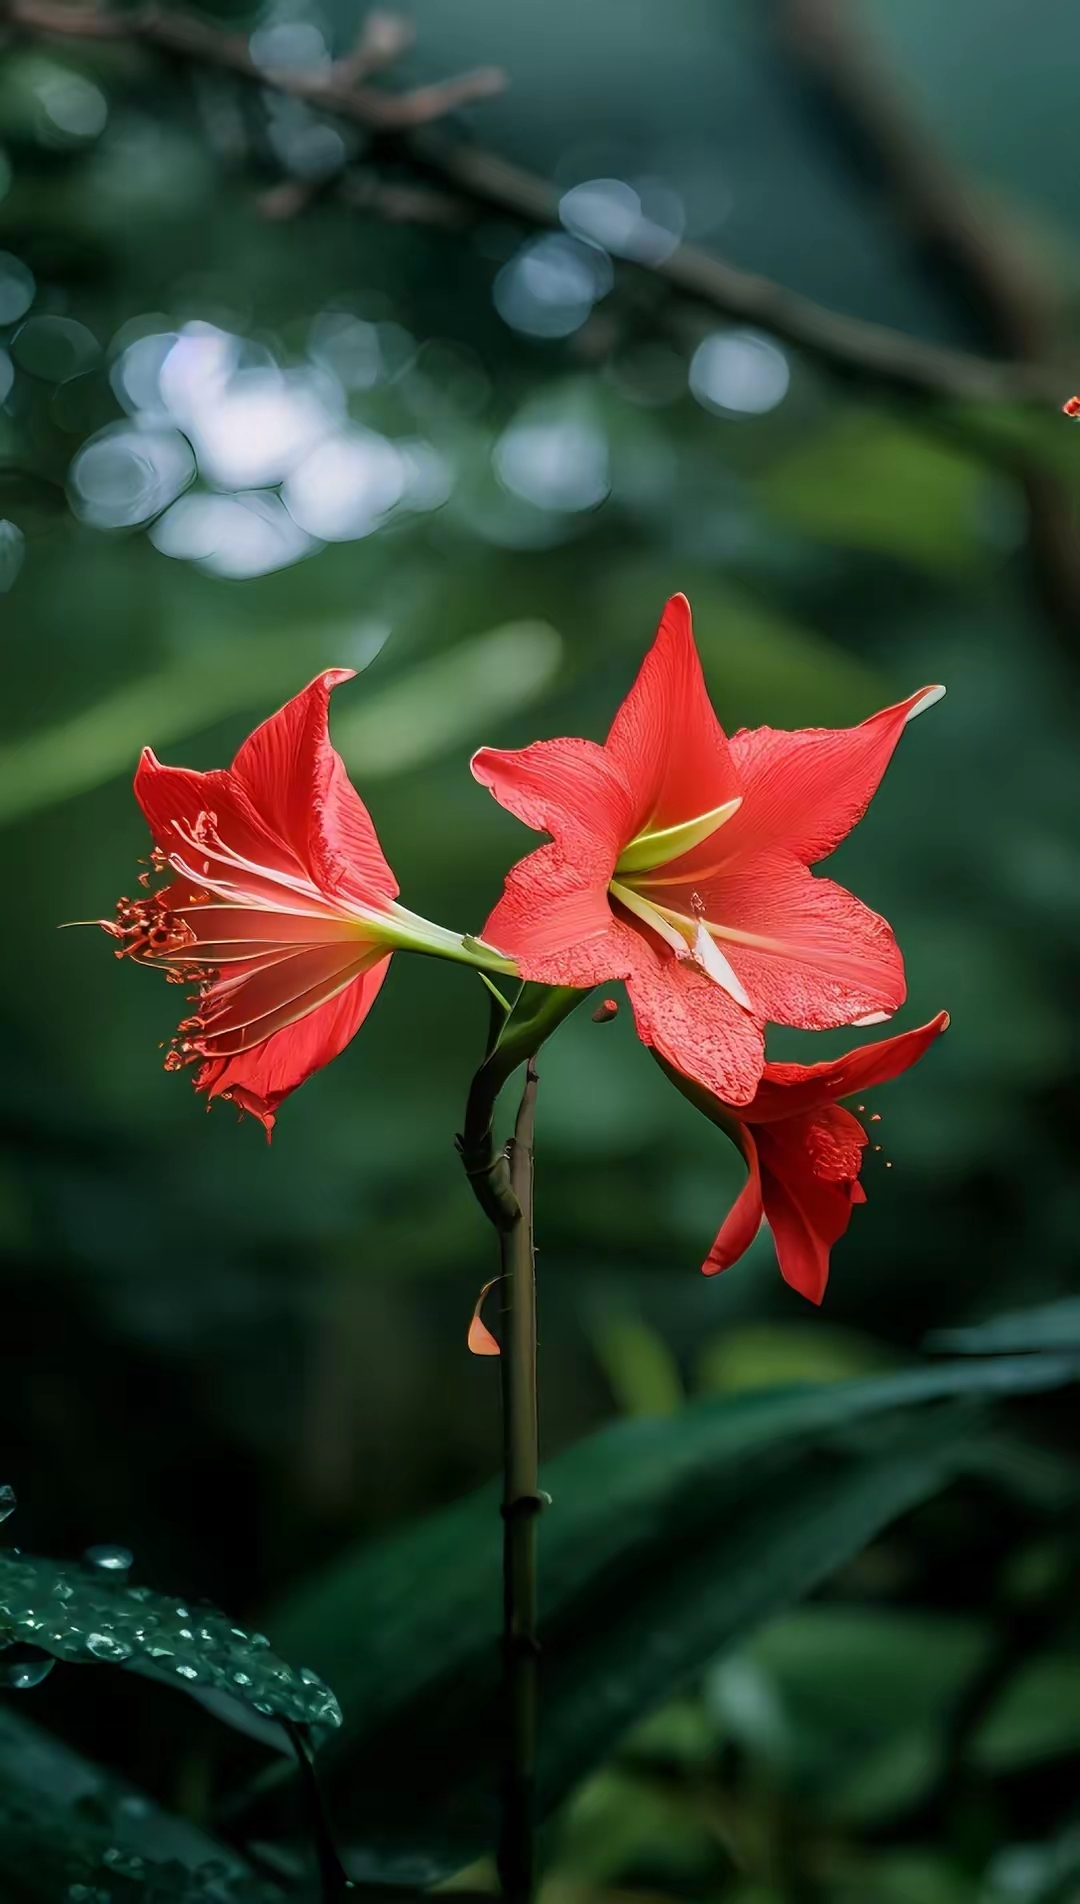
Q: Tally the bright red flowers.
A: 3